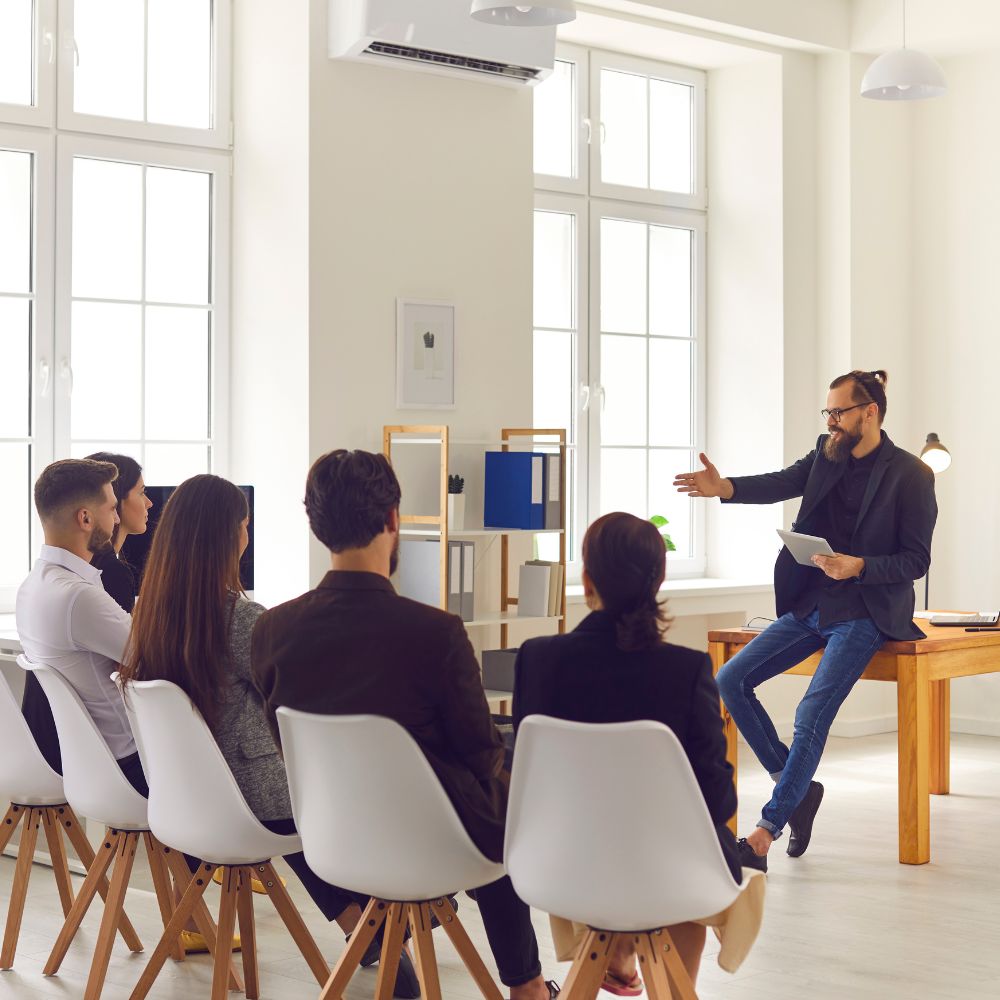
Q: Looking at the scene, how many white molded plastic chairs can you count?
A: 5